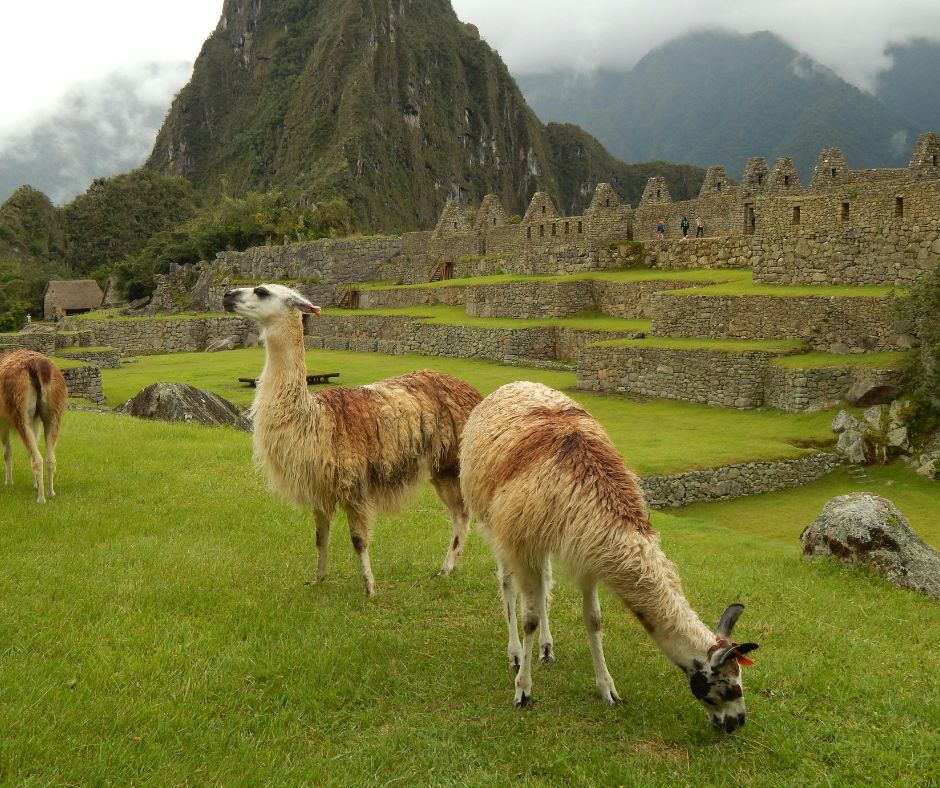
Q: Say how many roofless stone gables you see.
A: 10